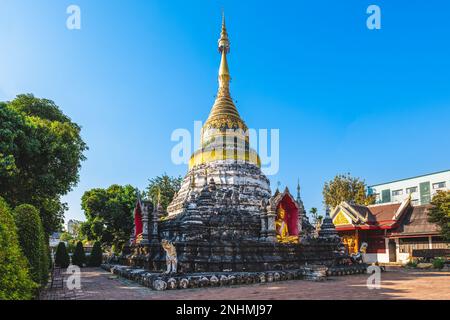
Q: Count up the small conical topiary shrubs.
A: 3